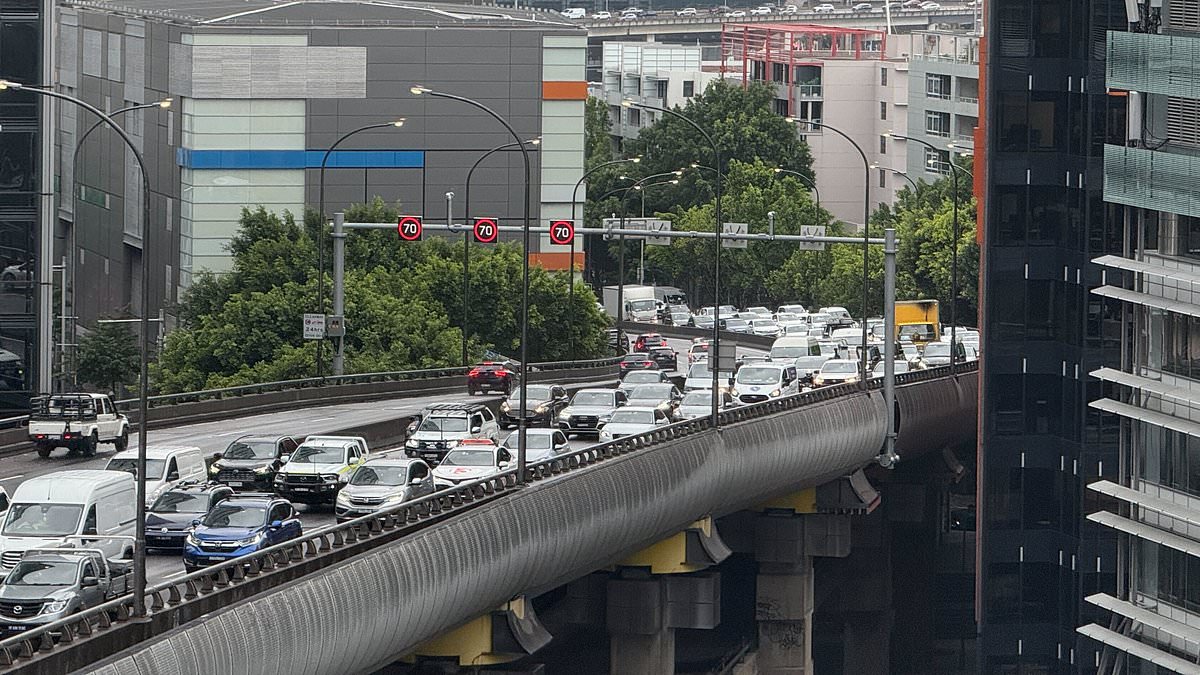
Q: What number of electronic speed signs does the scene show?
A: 3